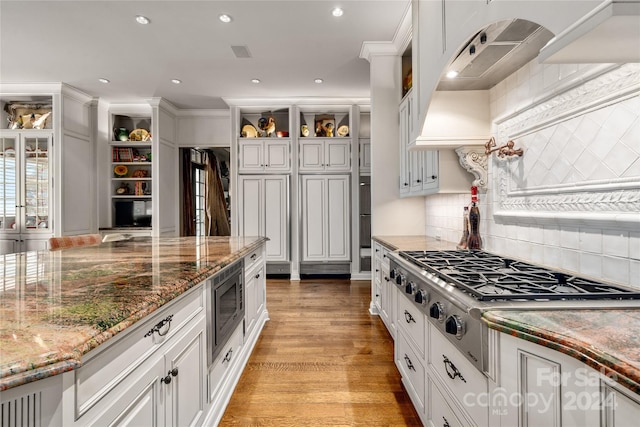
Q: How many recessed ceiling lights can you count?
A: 7